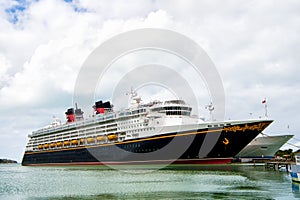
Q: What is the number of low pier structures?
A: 1